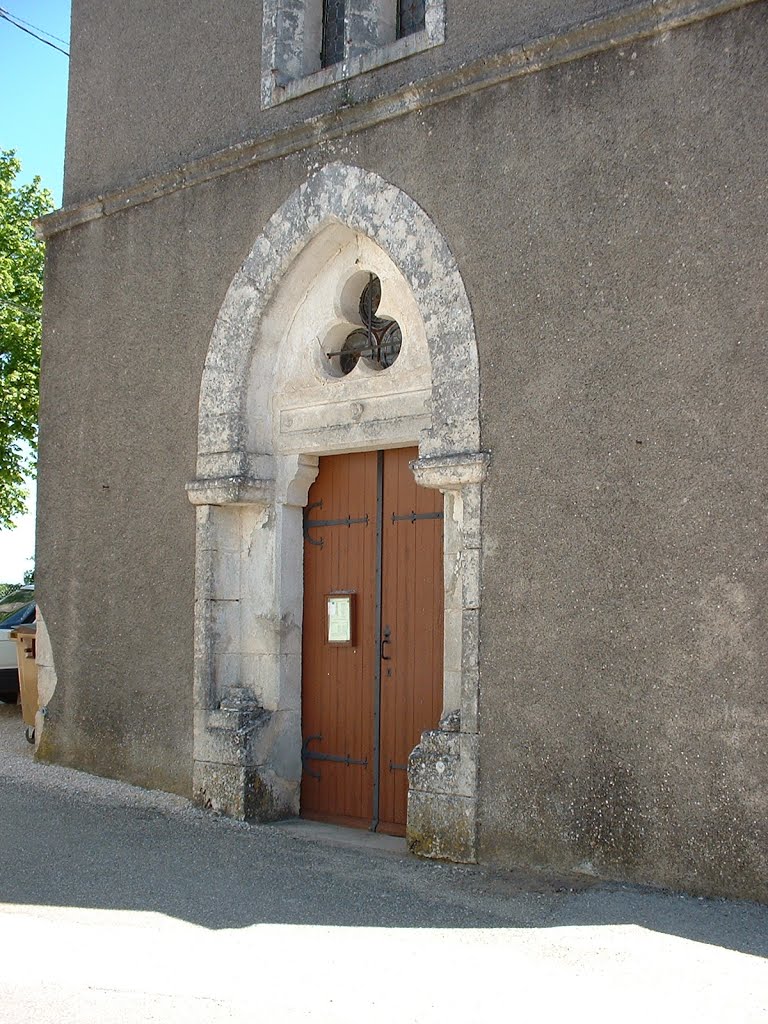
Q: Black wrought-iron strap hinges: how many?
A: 4